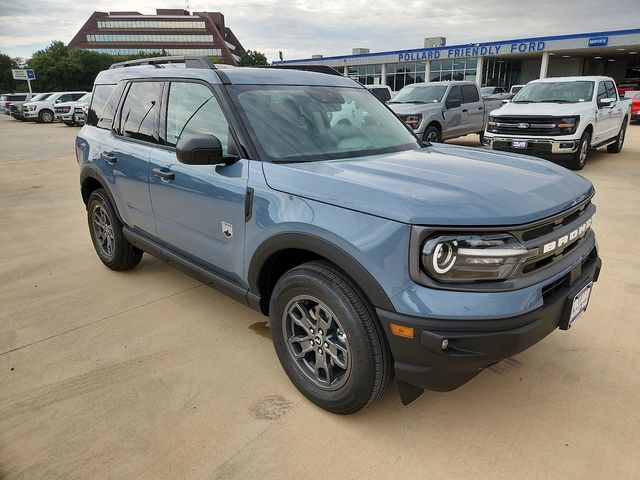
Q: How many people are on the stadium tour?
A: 0